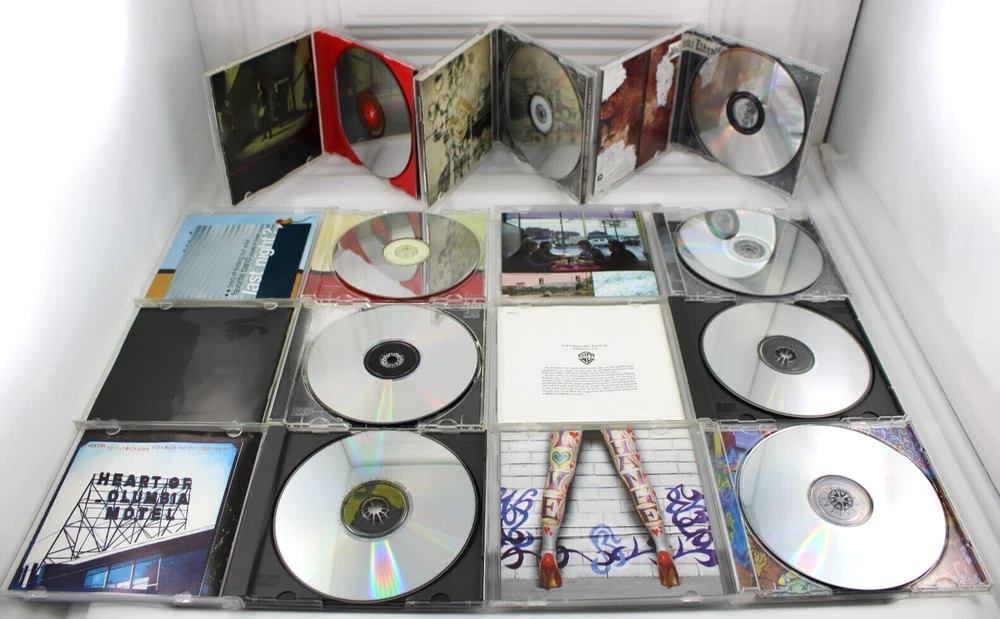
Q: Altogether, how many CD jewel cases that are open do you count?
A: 9